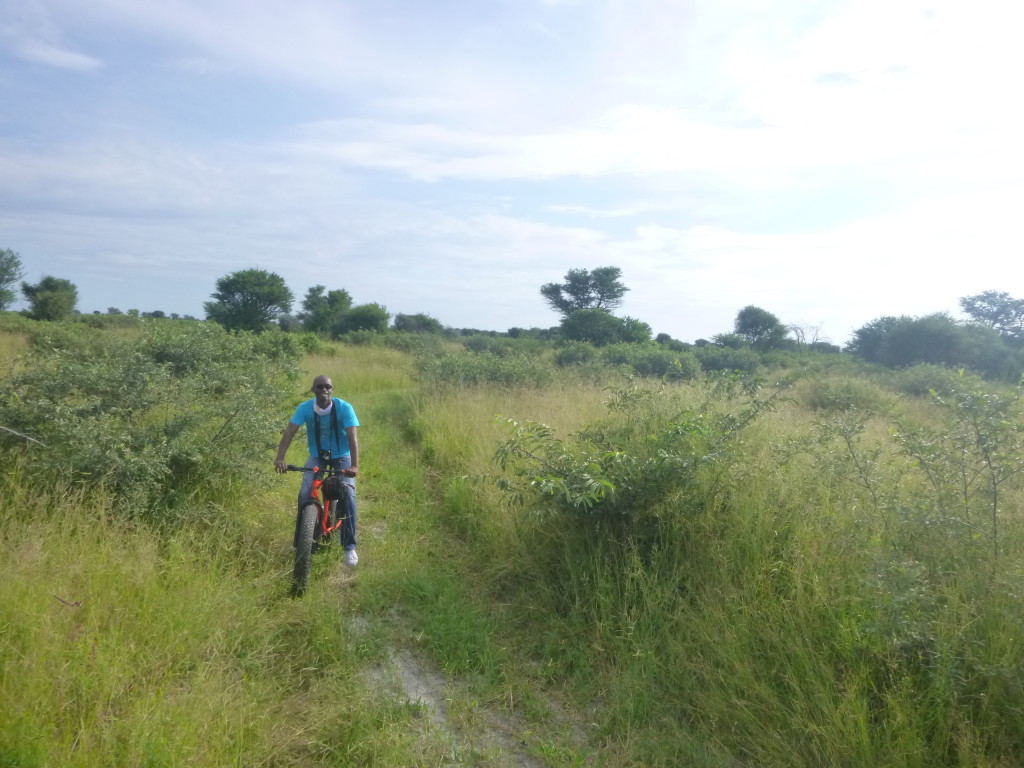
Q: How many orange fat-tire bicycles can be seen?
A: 1